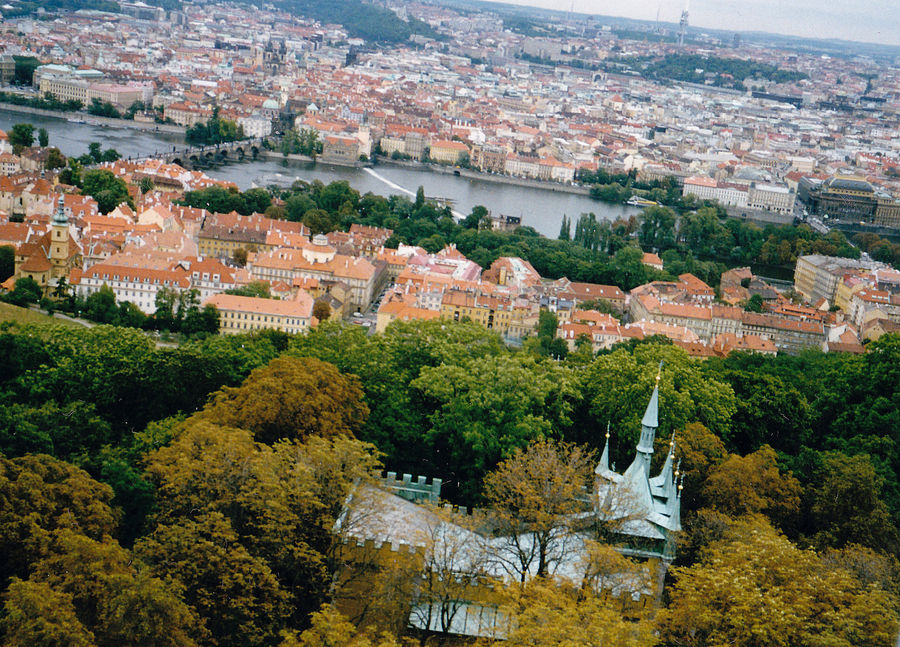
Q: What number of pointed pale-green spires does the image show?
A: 6